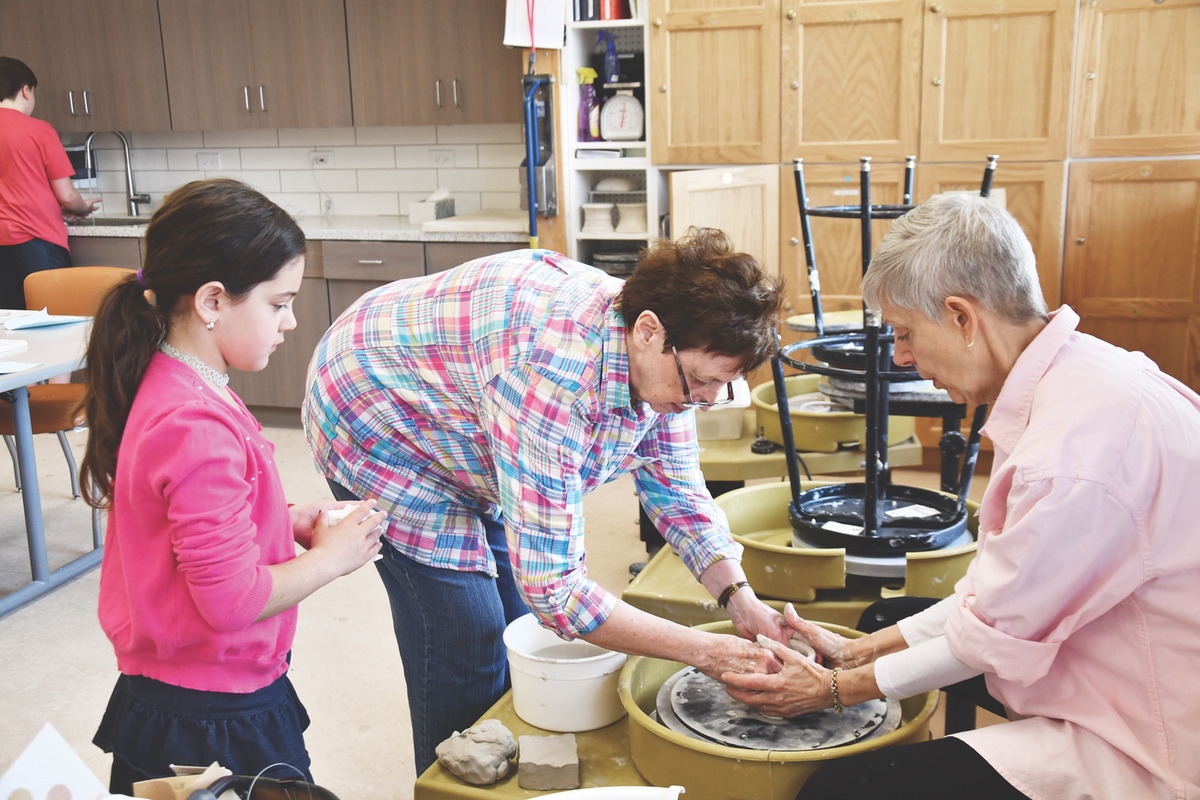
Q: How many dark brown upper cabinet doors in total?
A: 6